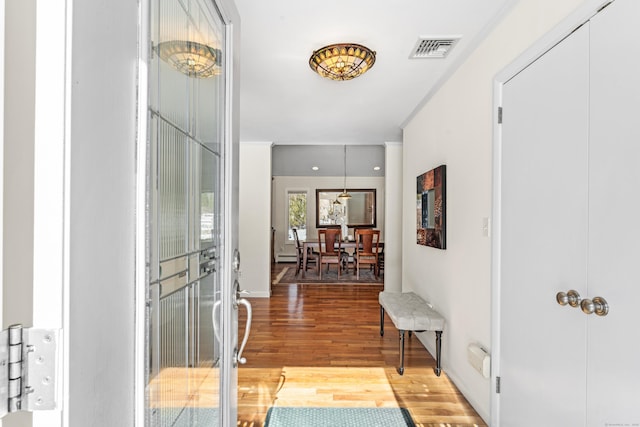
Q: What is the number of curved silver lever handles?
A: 1